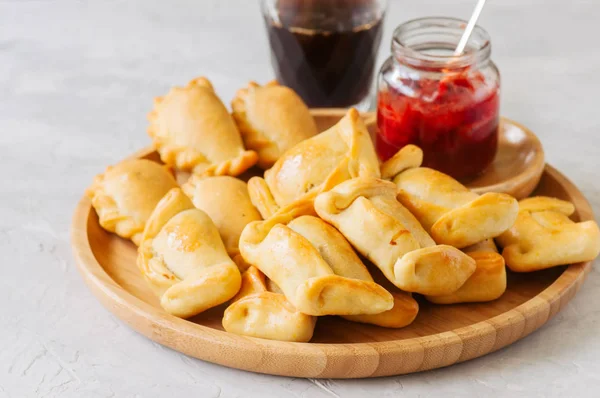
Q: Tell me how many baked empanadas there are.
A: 13